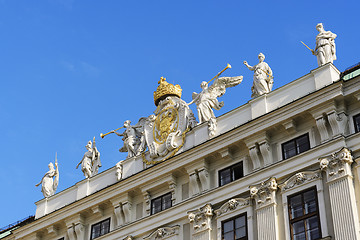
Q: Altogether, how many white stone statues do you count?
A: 6